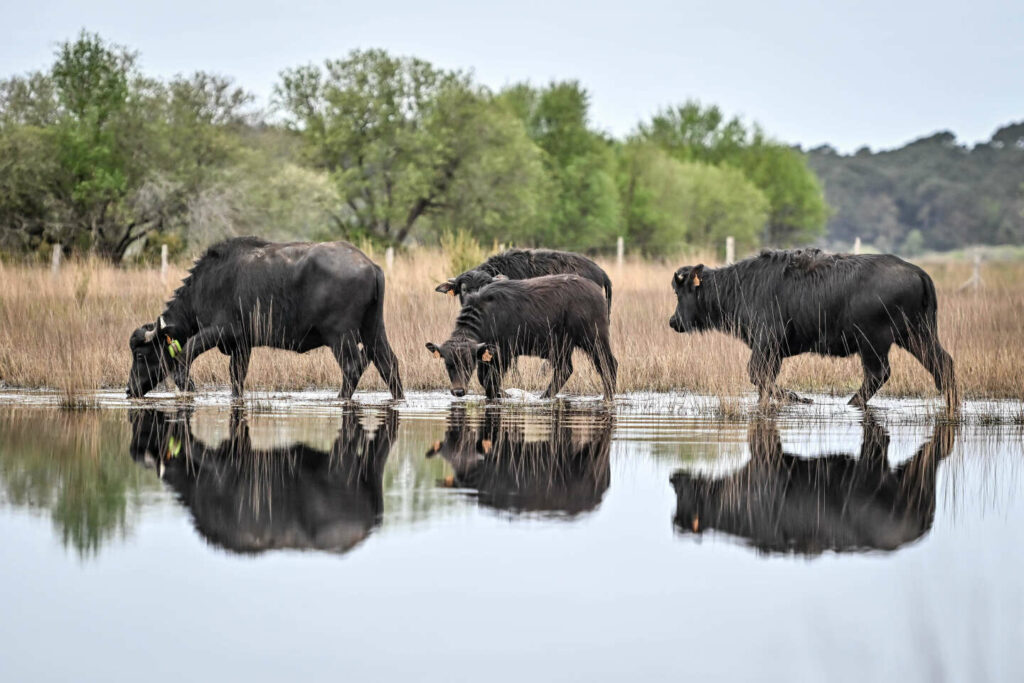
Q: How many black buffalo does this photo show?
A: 4